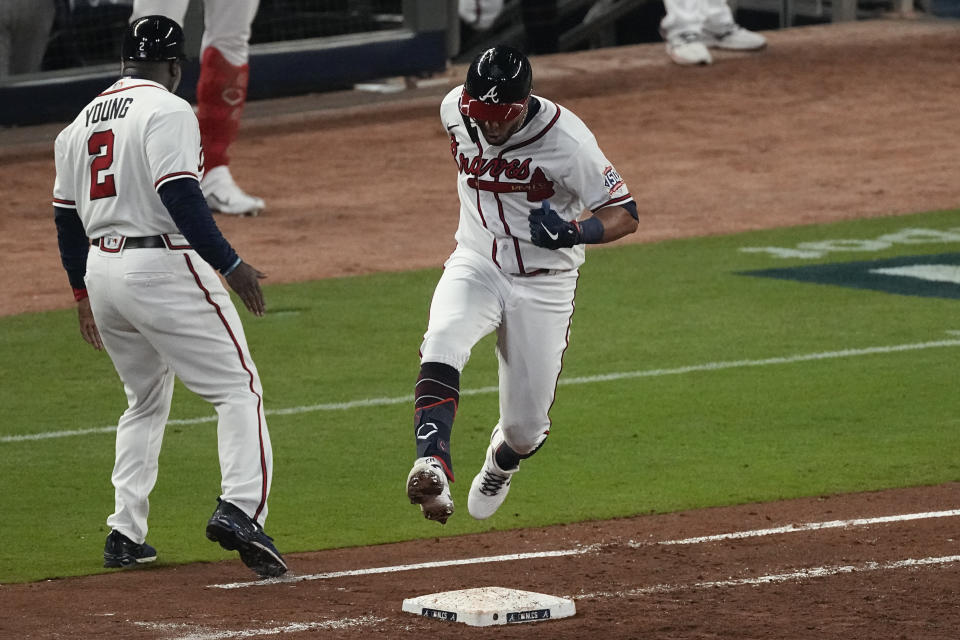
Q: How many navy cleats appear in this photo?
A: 2